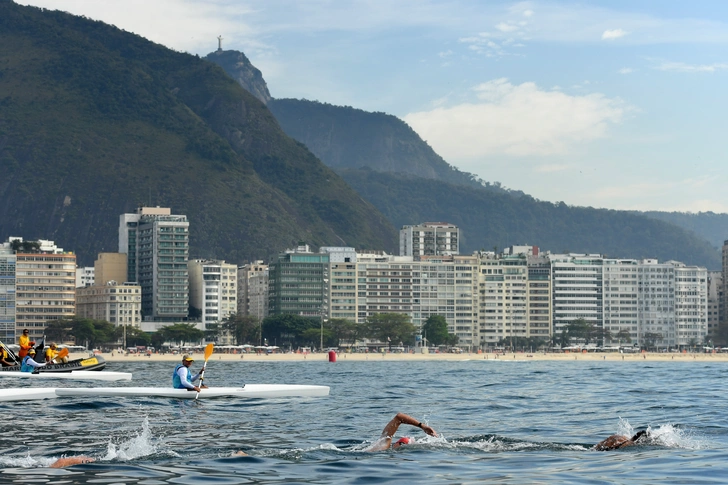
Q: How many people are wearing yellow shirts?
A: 3